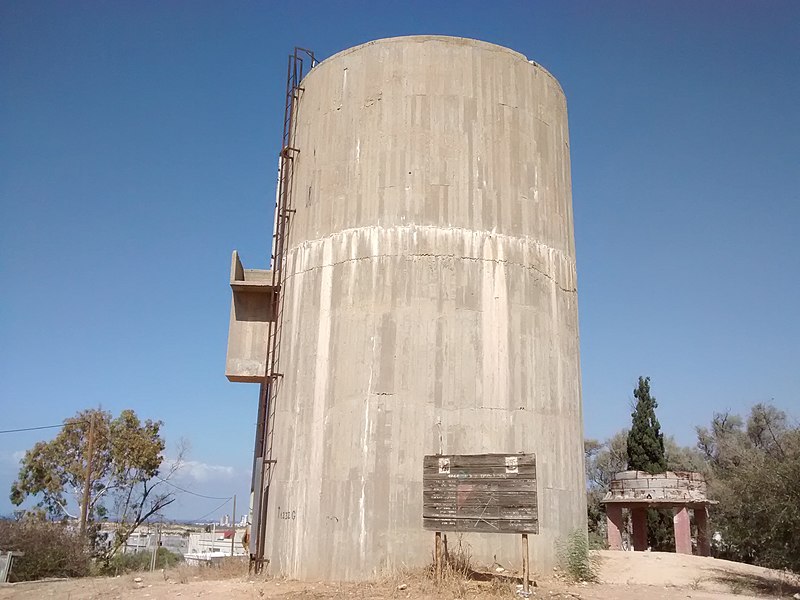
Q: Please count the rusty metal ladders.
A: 1